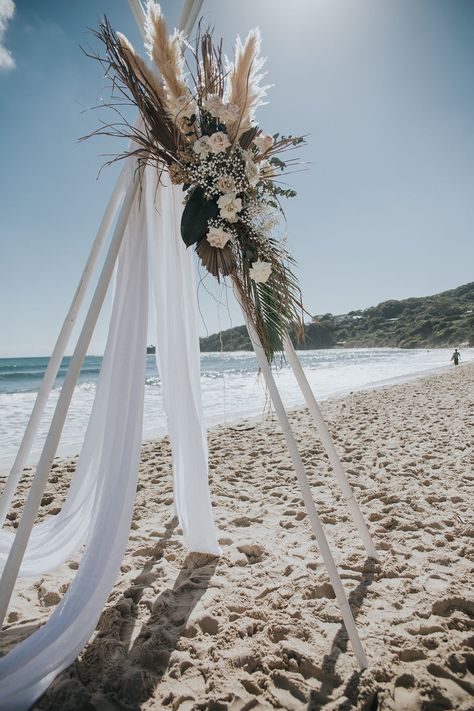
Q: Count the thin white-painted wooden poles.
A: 4